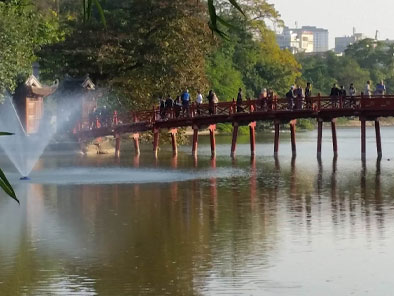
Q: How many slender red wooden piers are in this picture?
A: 14